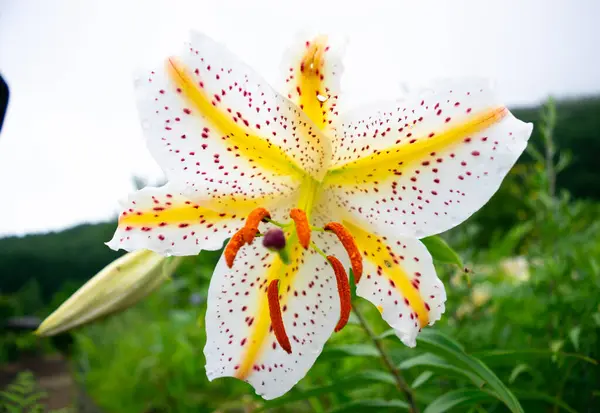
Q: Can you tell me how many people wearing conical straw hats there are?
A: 0